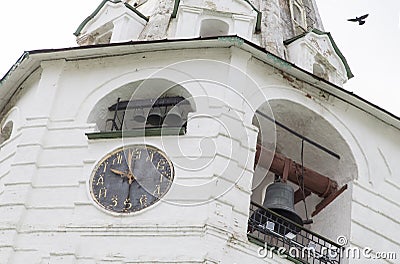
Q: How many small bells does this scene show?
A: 3